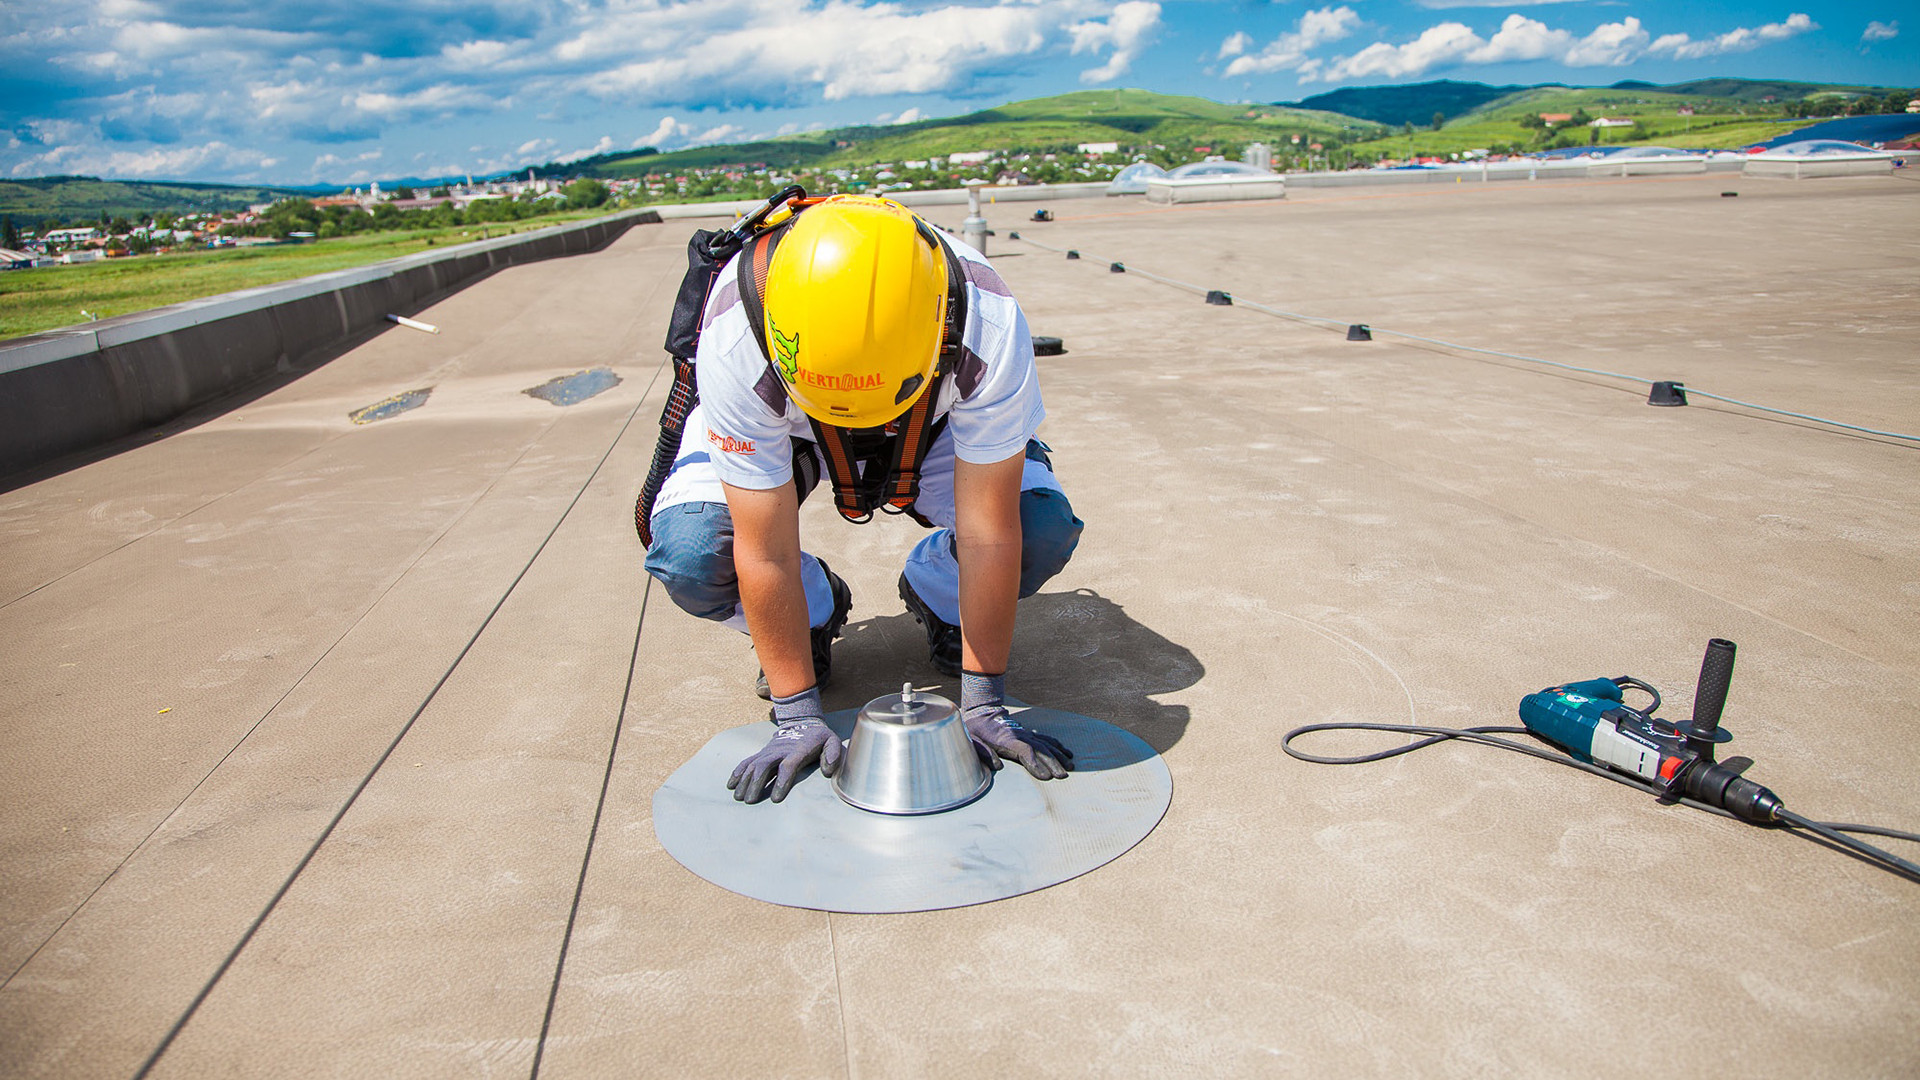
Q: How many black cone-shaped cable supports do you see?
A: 6